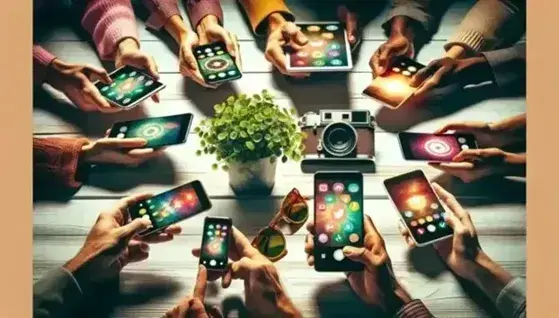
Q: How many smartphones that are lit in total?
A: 10